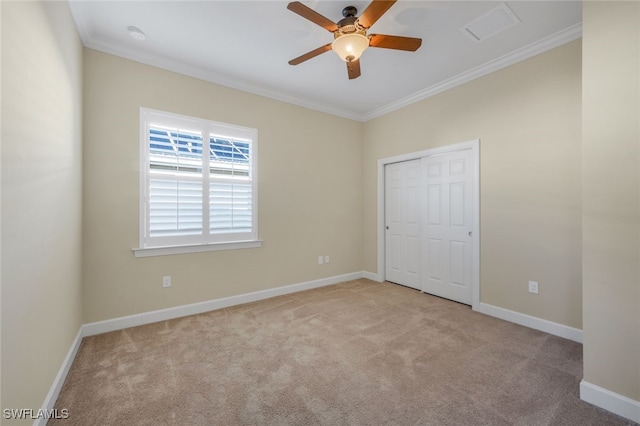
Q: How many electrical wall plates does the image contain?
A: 4